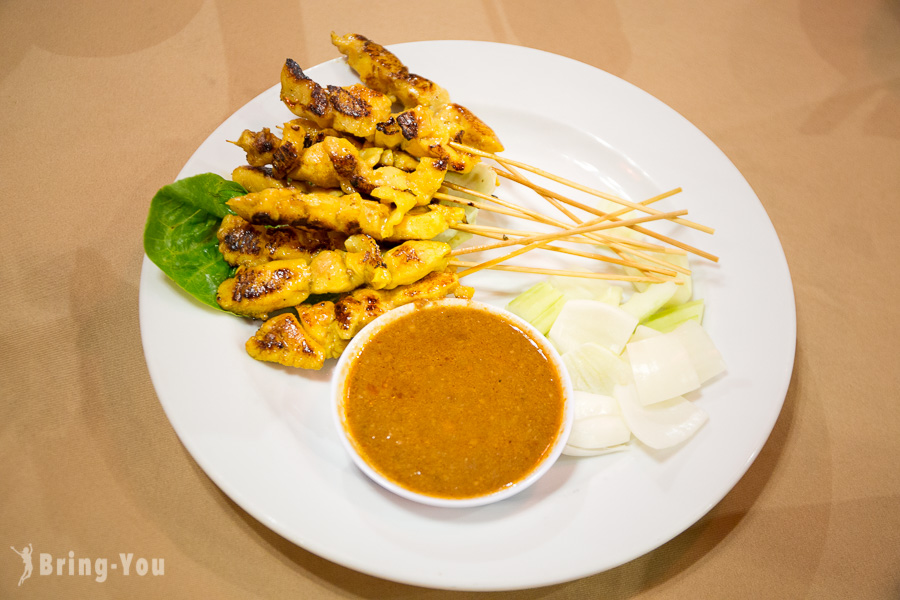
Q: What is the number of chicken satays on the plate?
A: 10